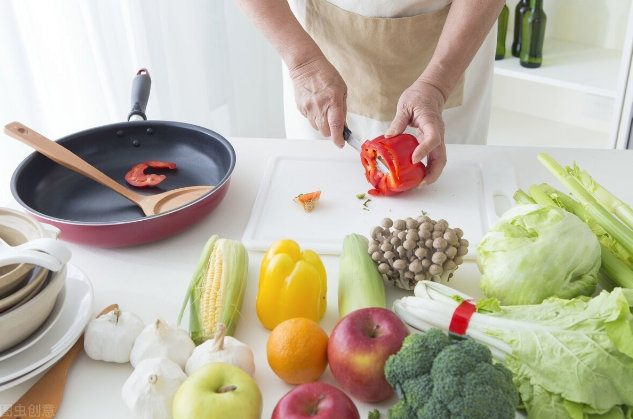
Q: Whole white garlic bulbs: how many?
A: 4